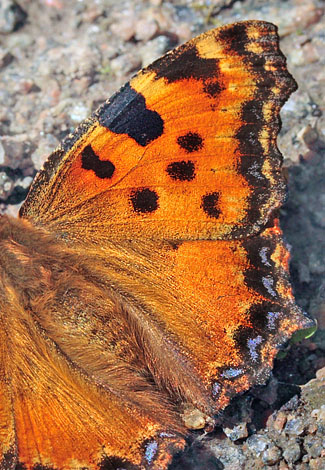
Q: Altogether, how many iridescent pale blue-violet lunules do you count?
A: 8